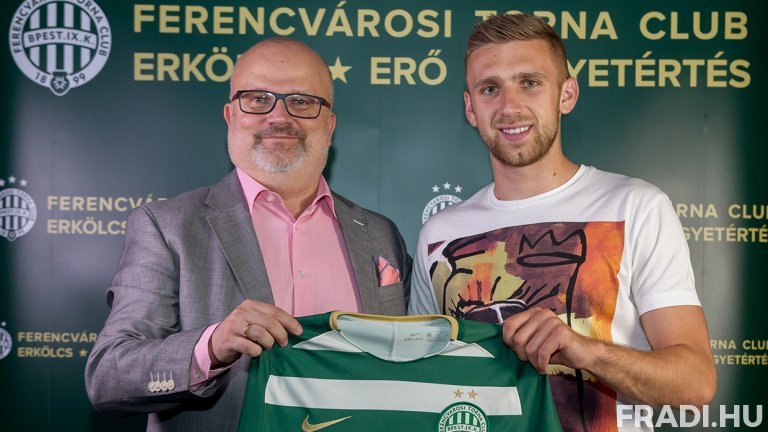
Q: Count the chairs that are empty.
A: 0